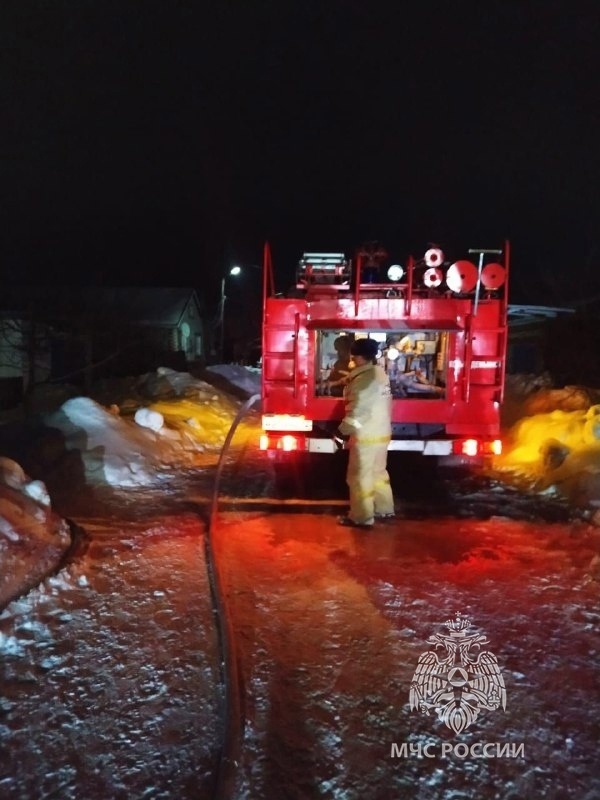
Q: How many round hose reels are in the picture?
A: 4